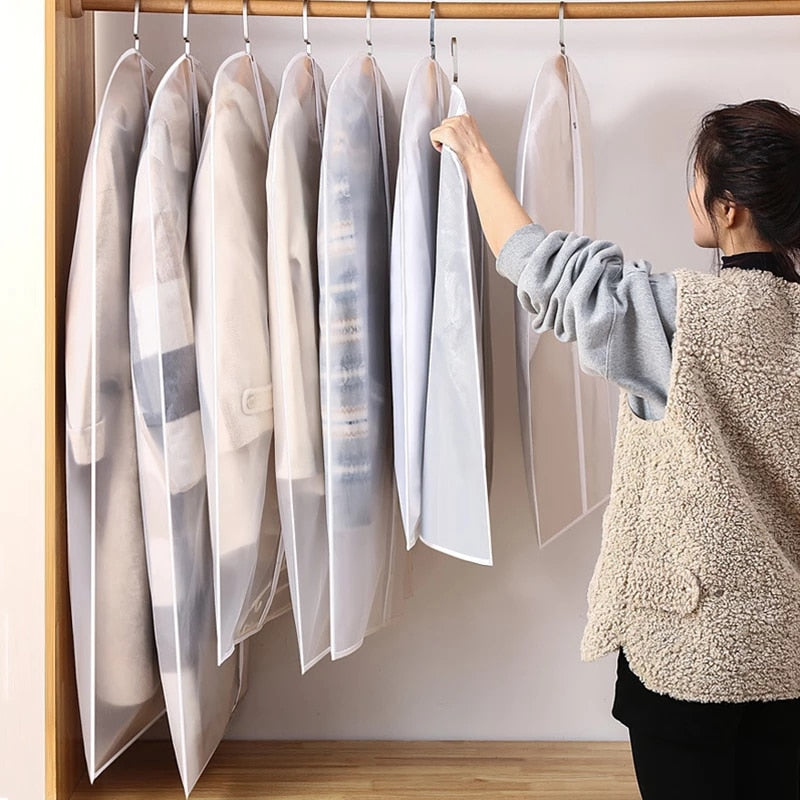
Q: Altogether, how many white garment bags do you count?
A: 8